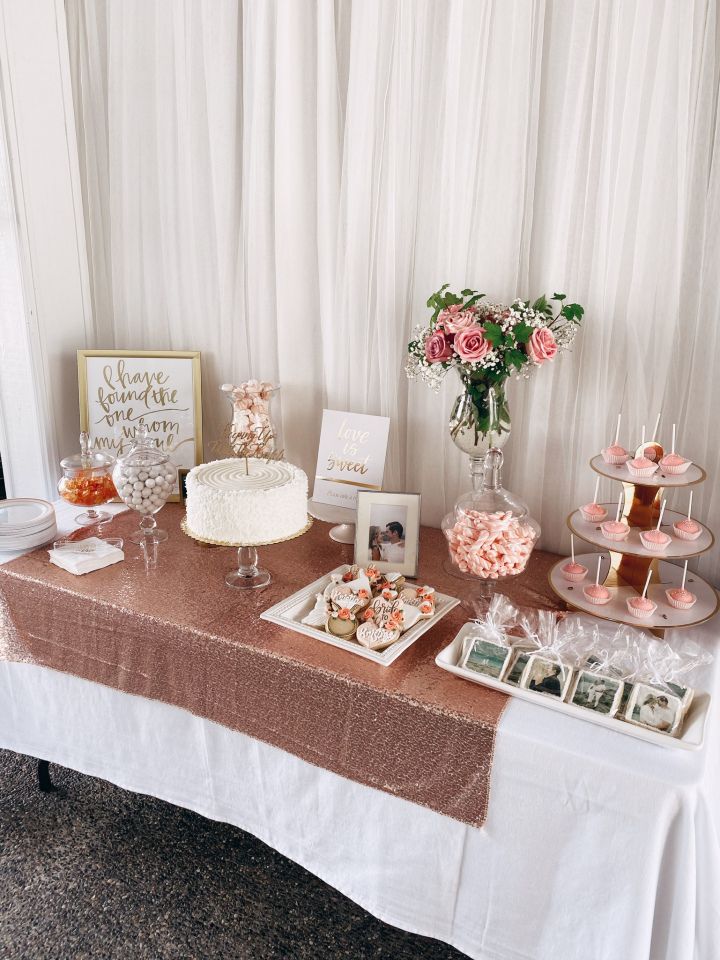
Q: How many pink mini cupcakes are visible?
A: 12